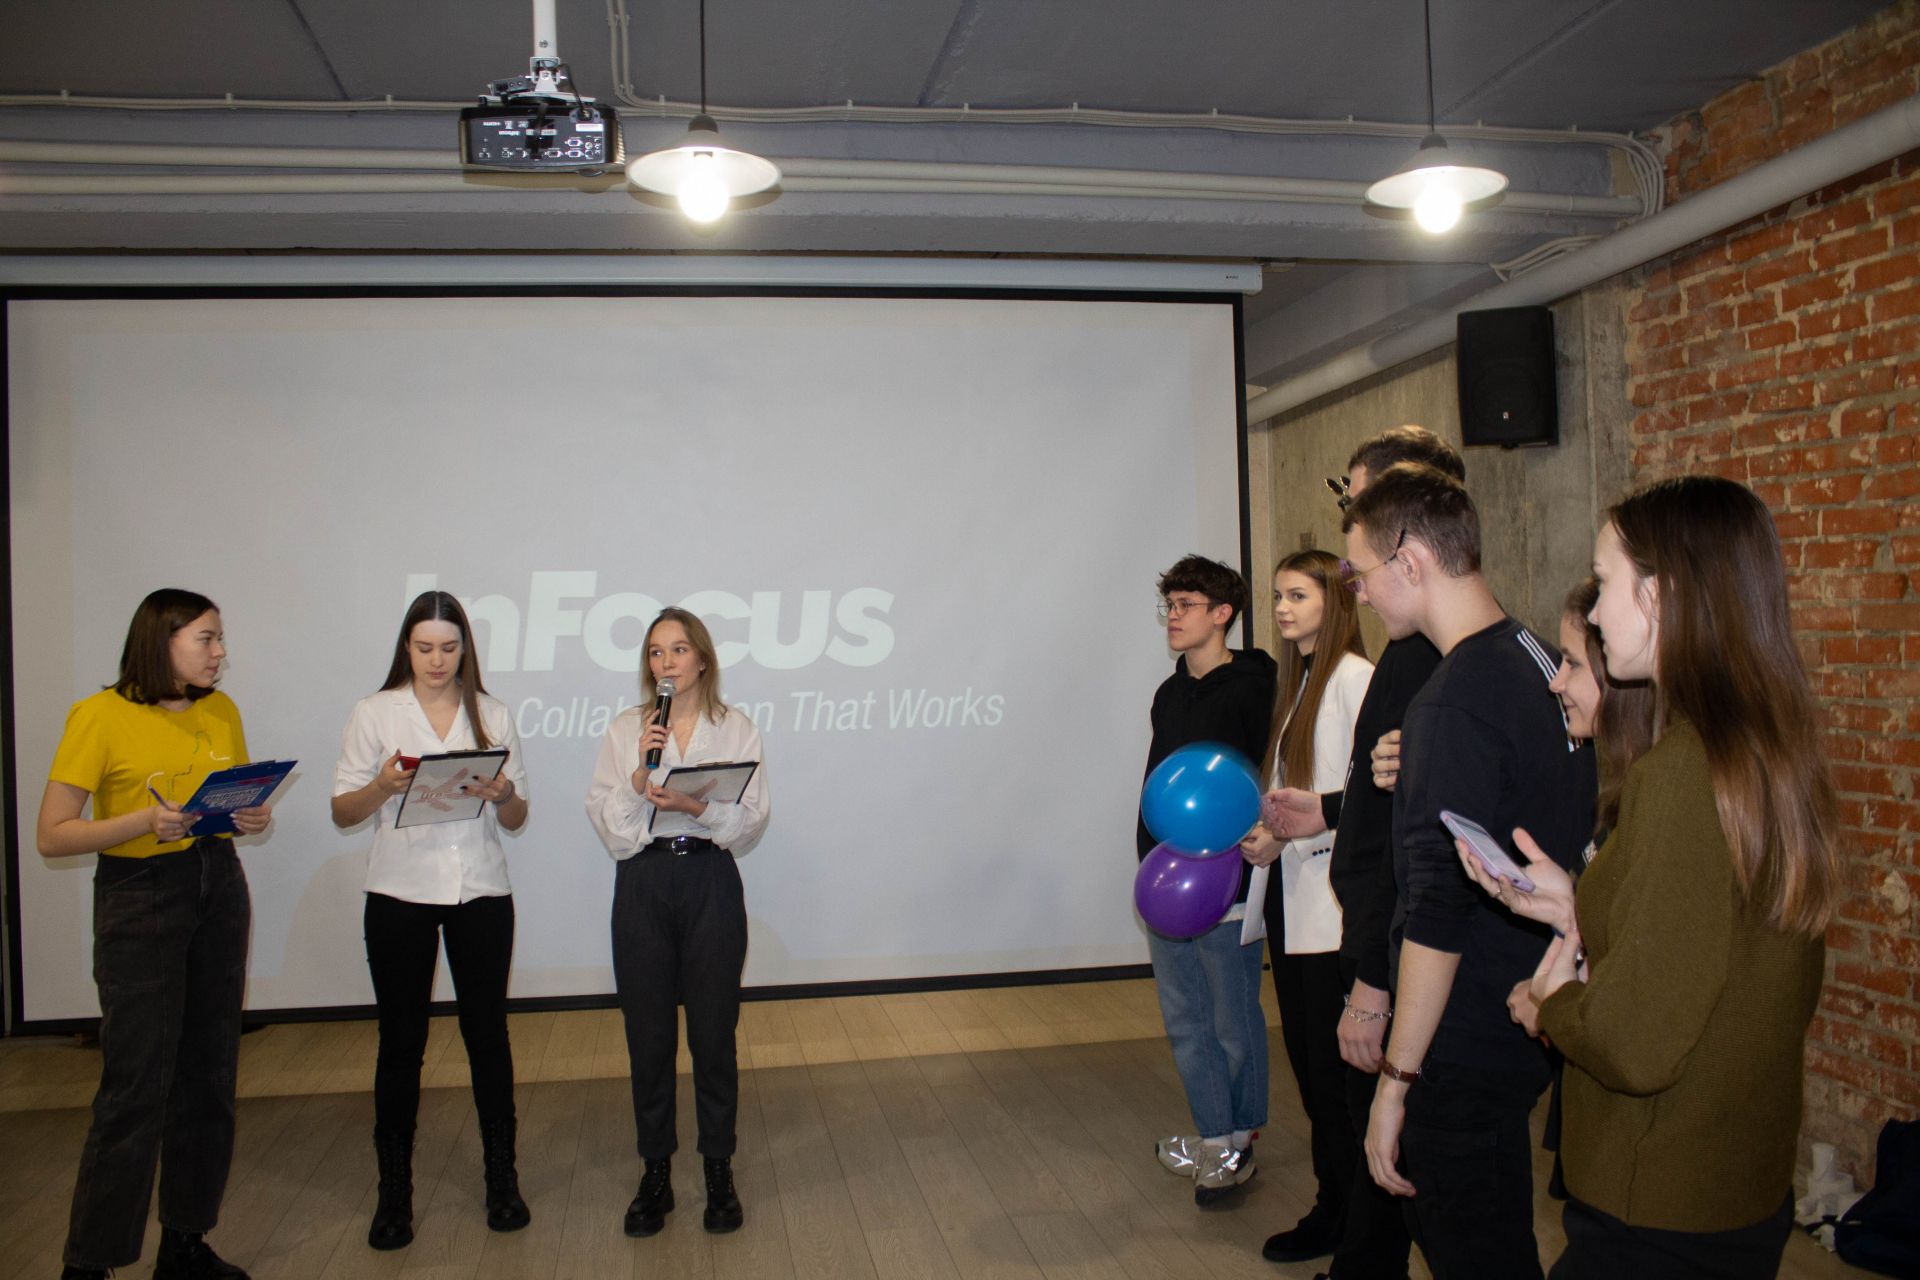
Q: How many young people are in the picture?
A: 9